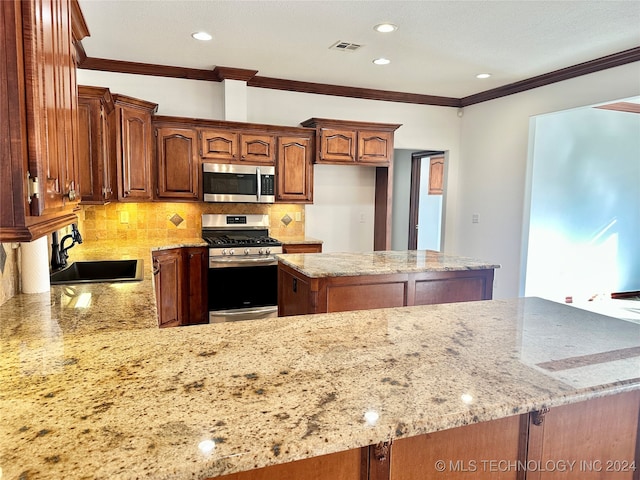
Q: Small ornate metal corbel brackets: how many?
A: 2